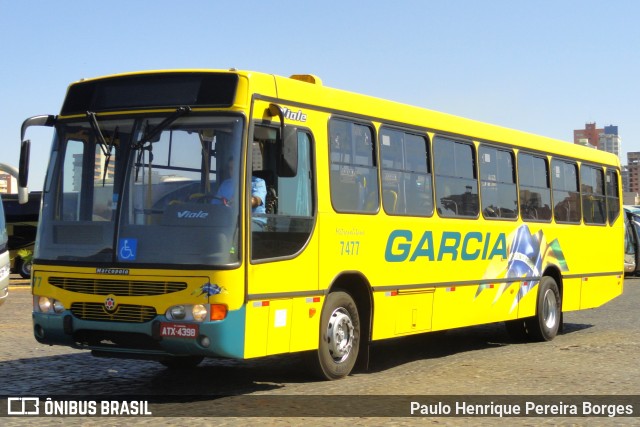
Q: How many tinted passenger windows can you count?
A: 8